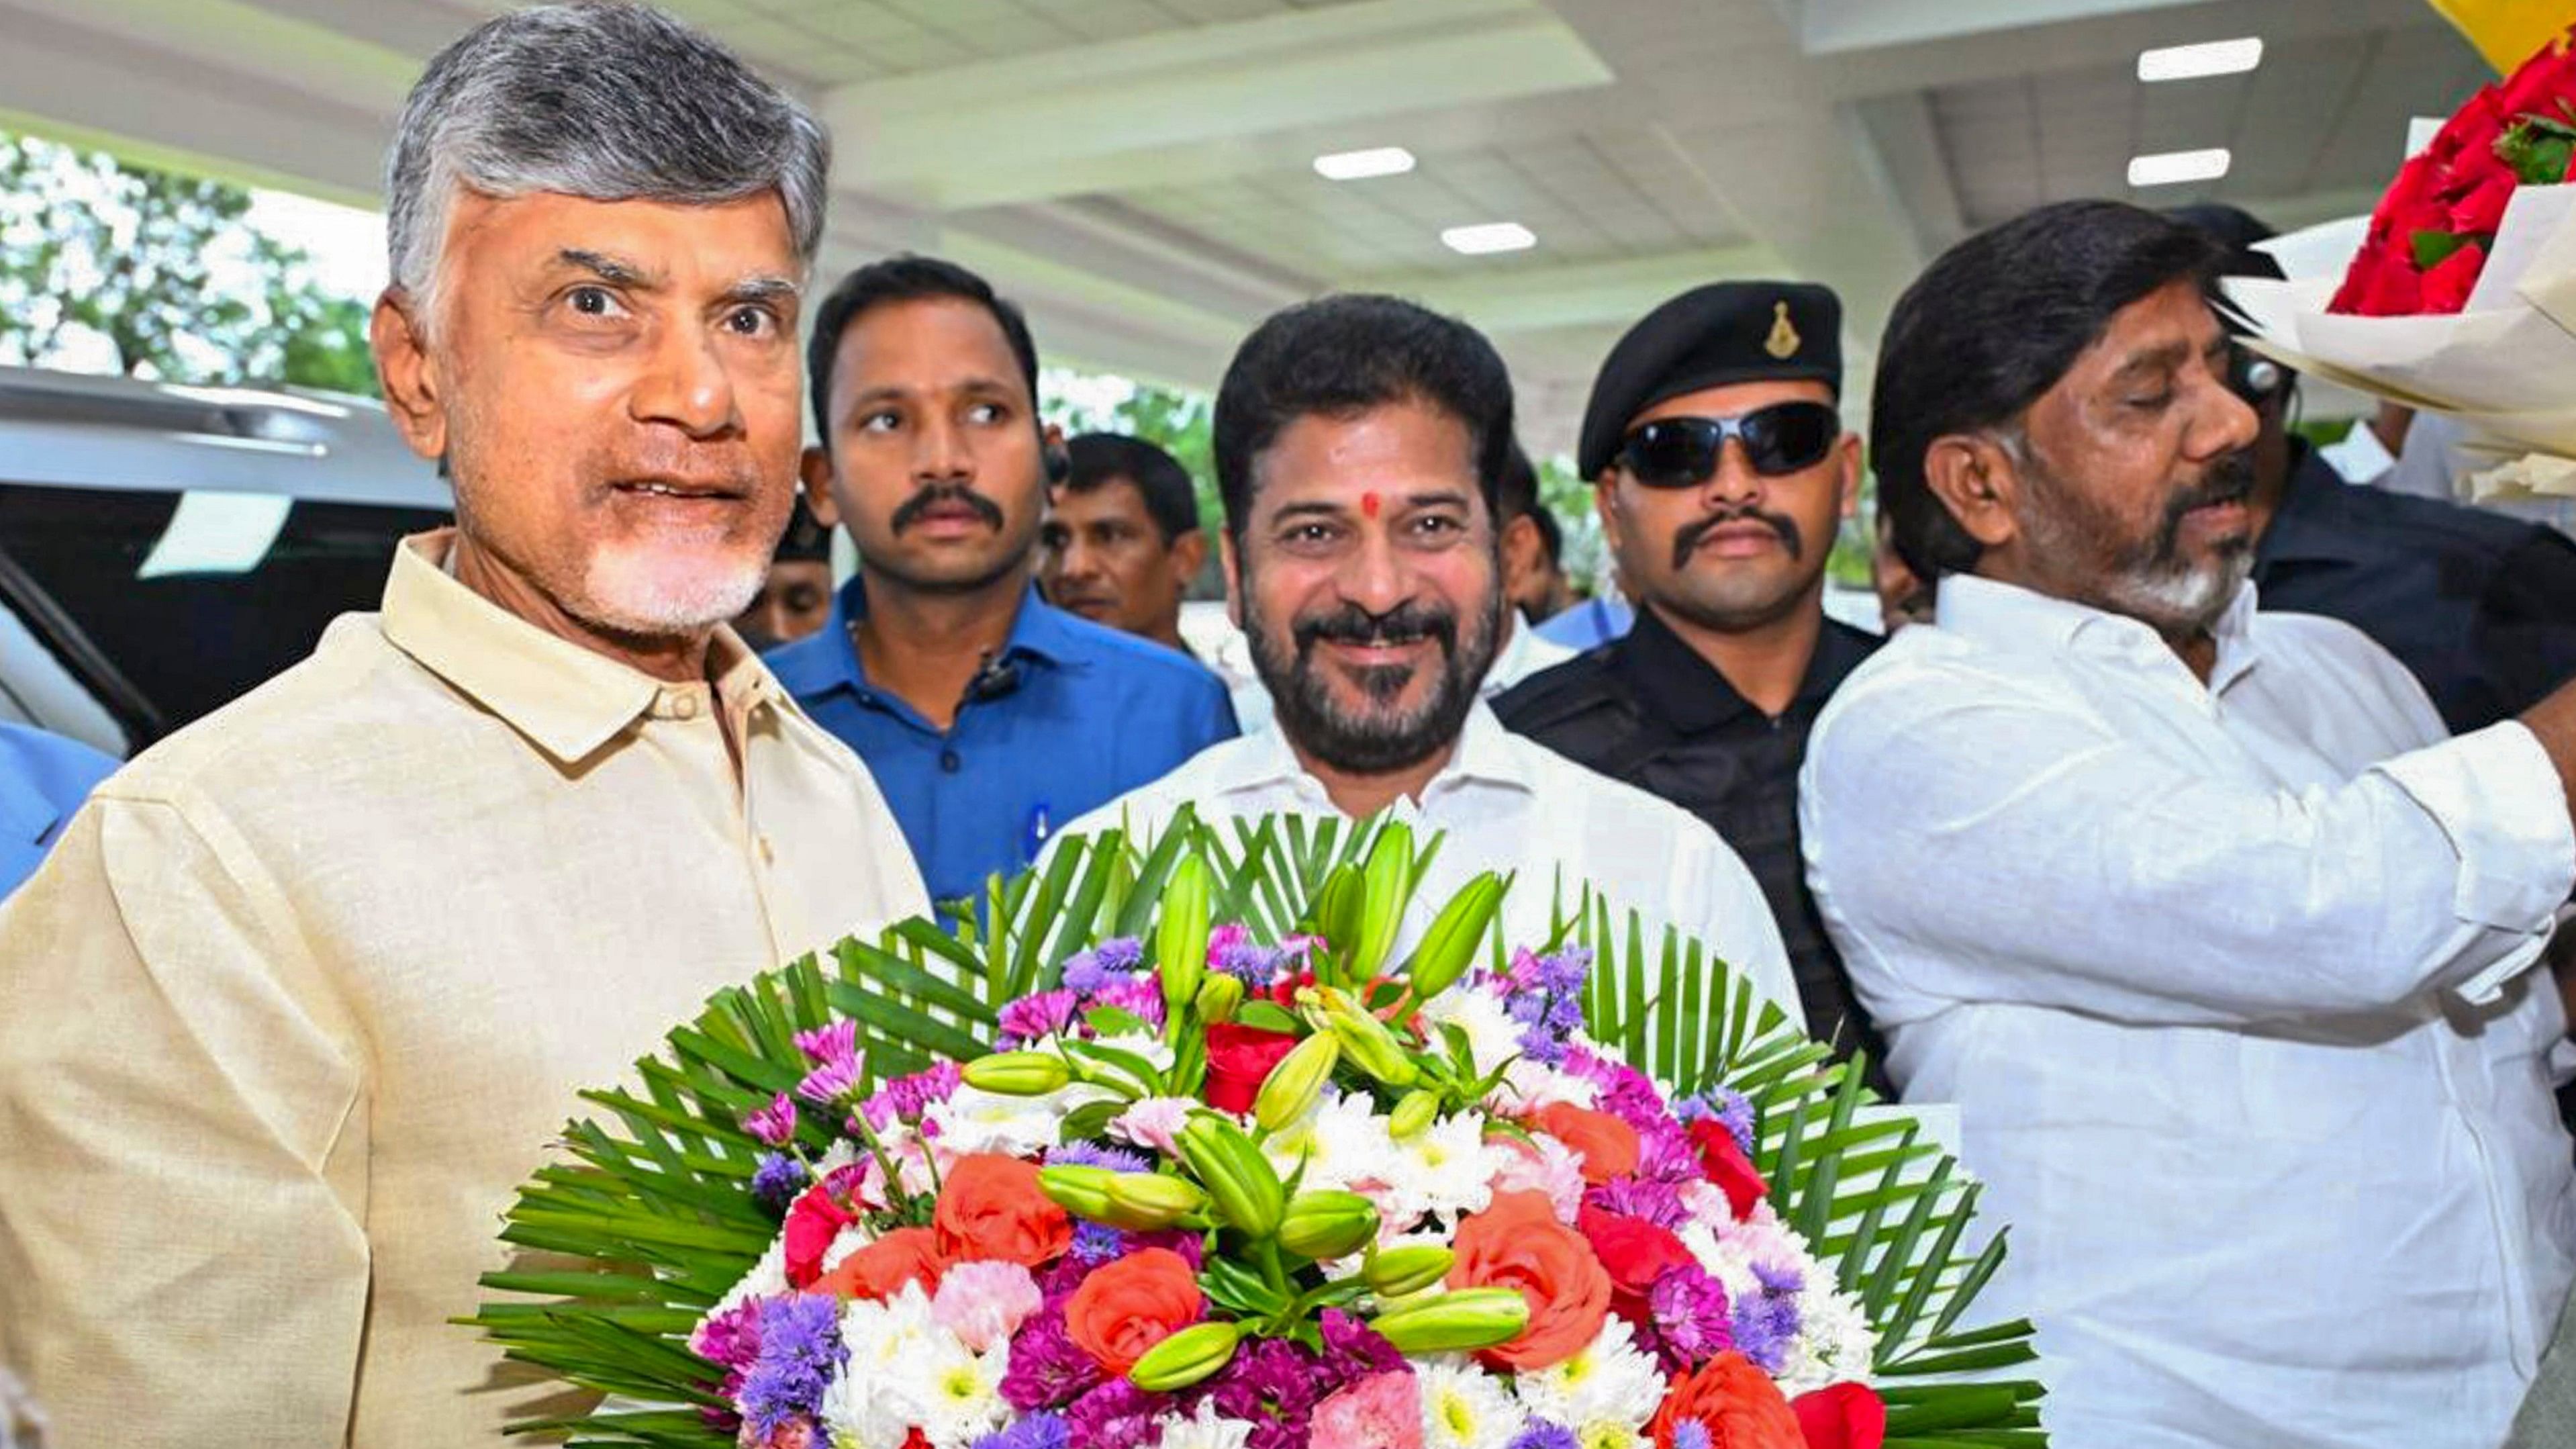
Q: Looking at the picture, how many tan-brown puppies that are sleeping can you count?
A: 0